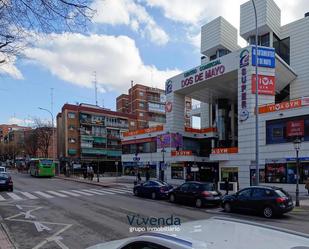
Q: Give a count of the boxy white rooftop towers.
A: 2